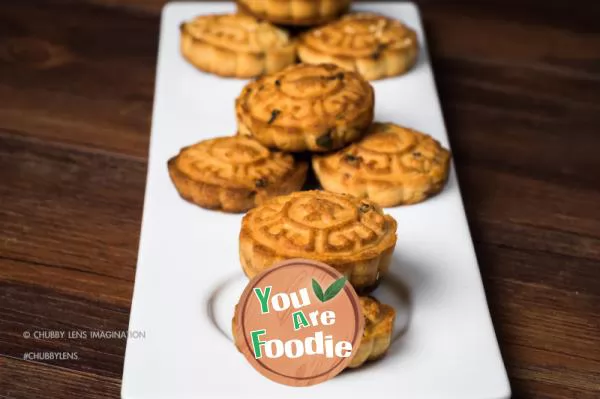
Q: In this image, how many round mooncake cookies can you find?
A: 8